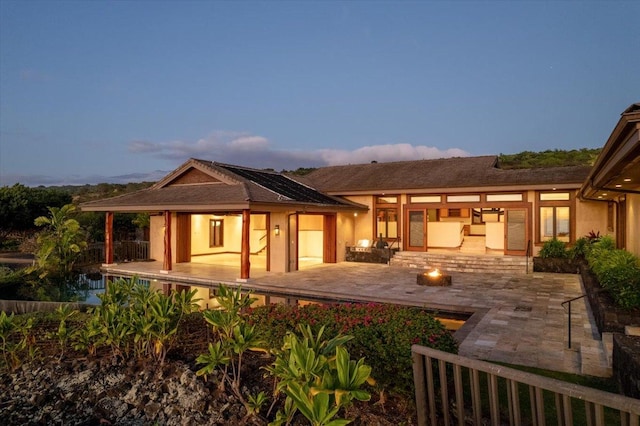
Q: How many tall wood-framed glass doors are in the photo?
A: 2